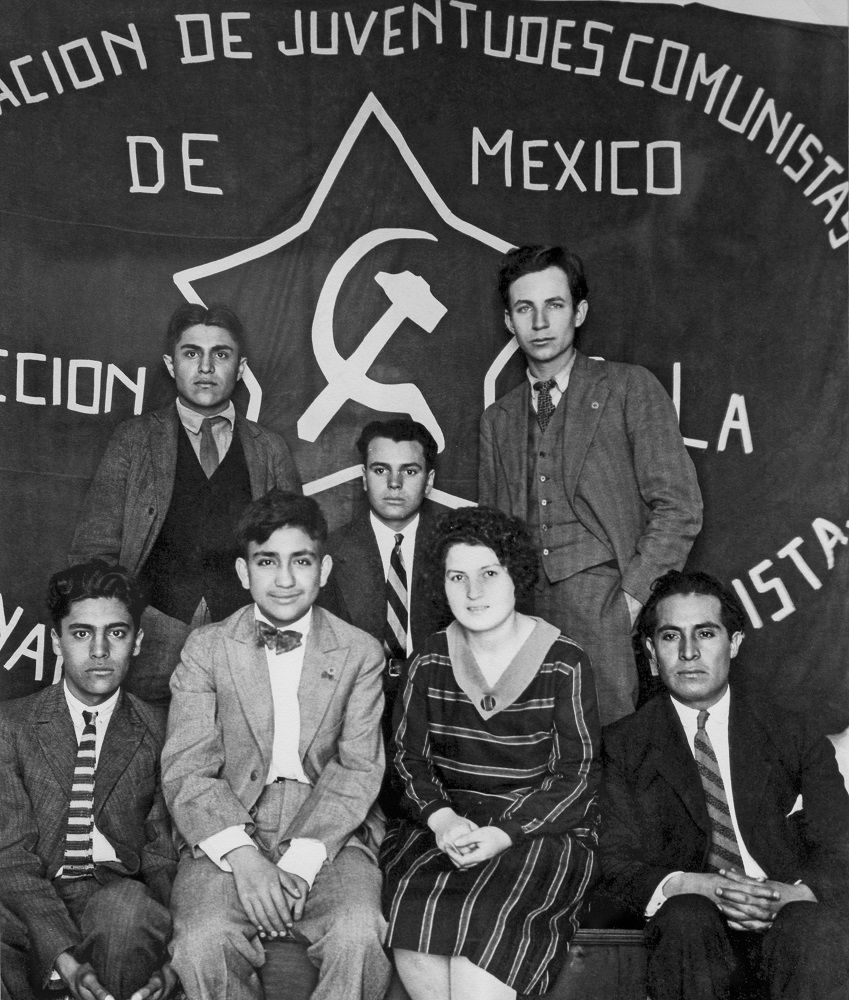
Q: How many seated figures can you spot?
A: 4